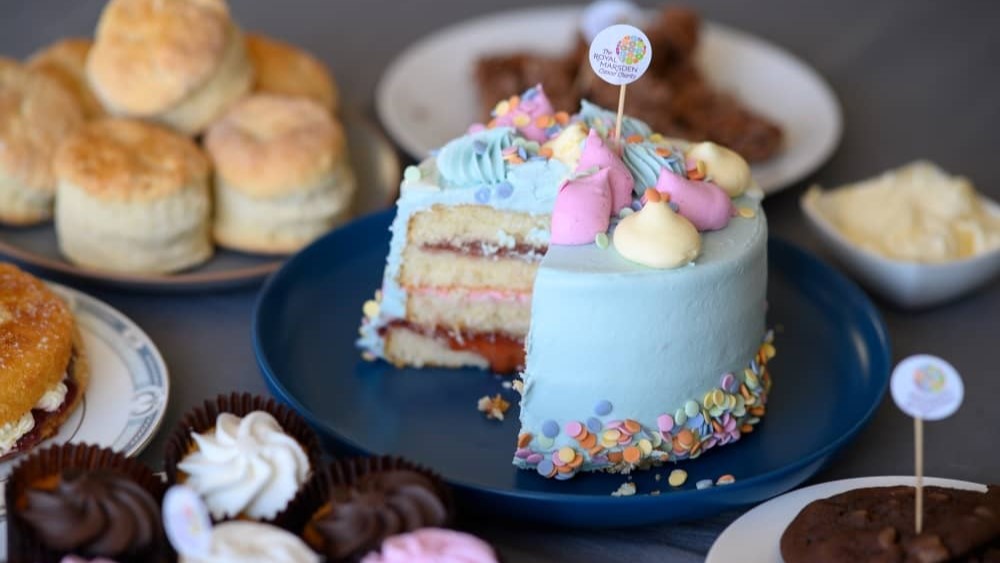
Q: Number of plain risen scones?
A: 6